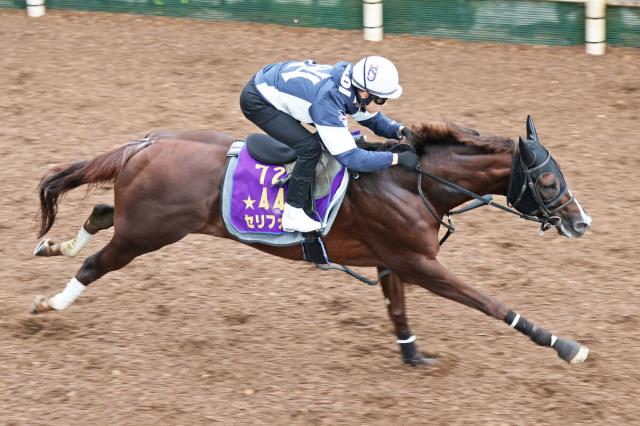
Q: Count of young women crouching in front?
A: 0